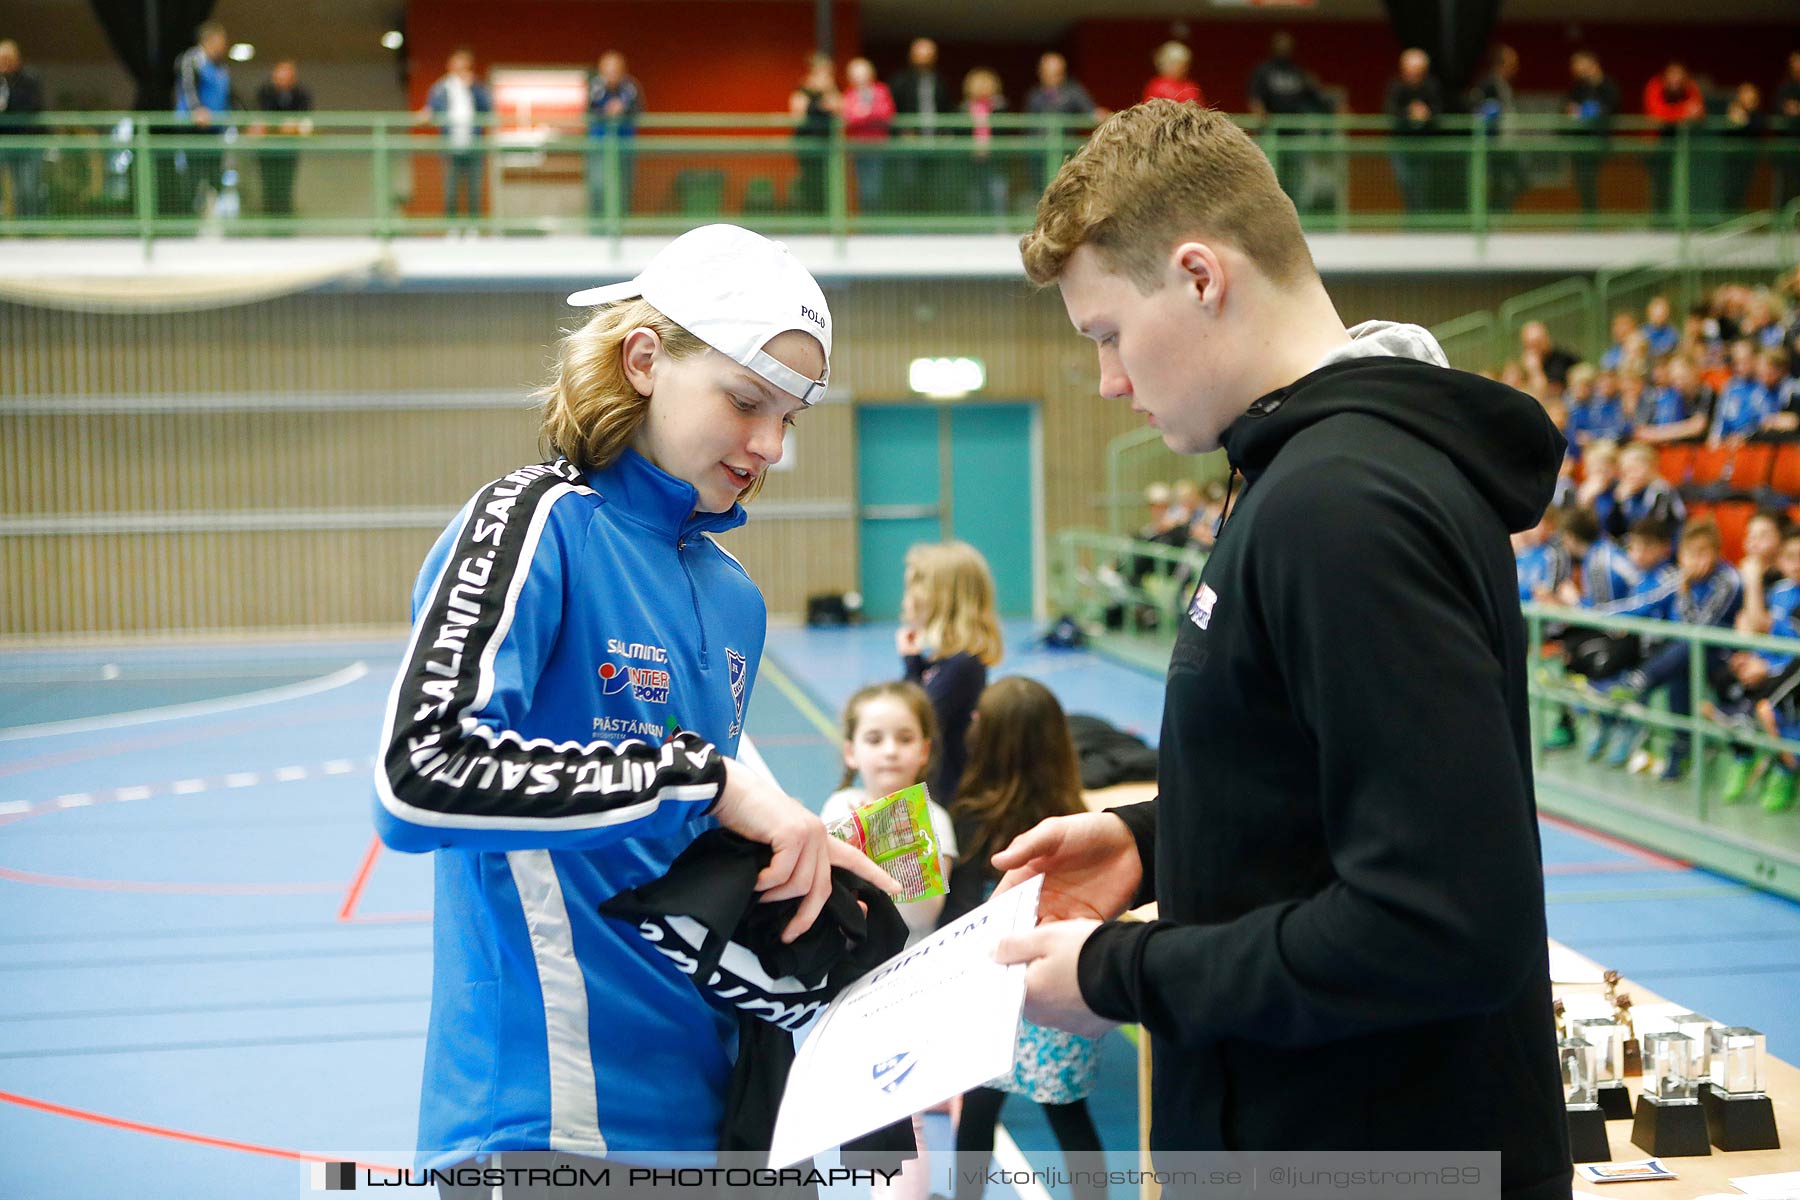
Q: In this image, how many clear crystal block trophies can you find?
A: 5